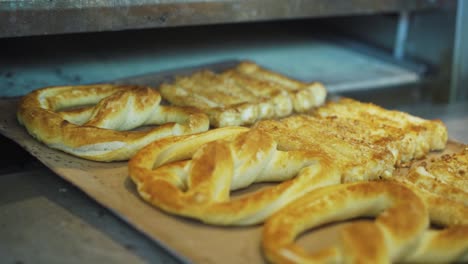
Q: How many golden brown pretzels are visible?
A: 3